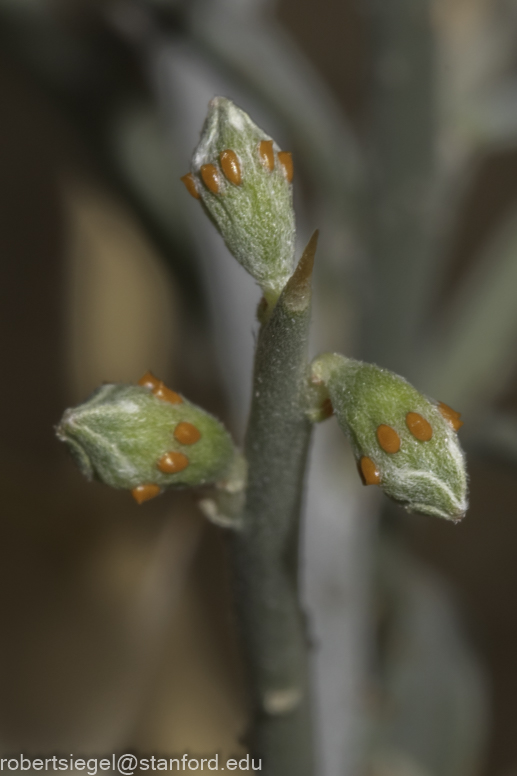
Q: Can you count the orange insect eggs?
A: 14